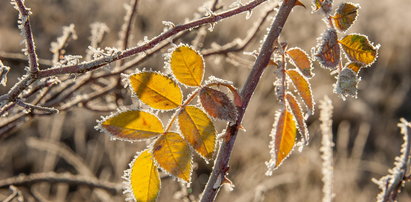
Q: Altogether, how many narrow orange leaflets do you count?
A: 4